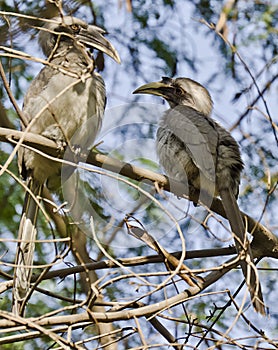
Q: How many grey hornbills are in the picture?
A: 2